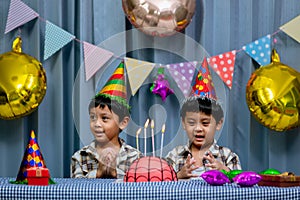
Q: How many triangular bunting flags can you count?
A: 8